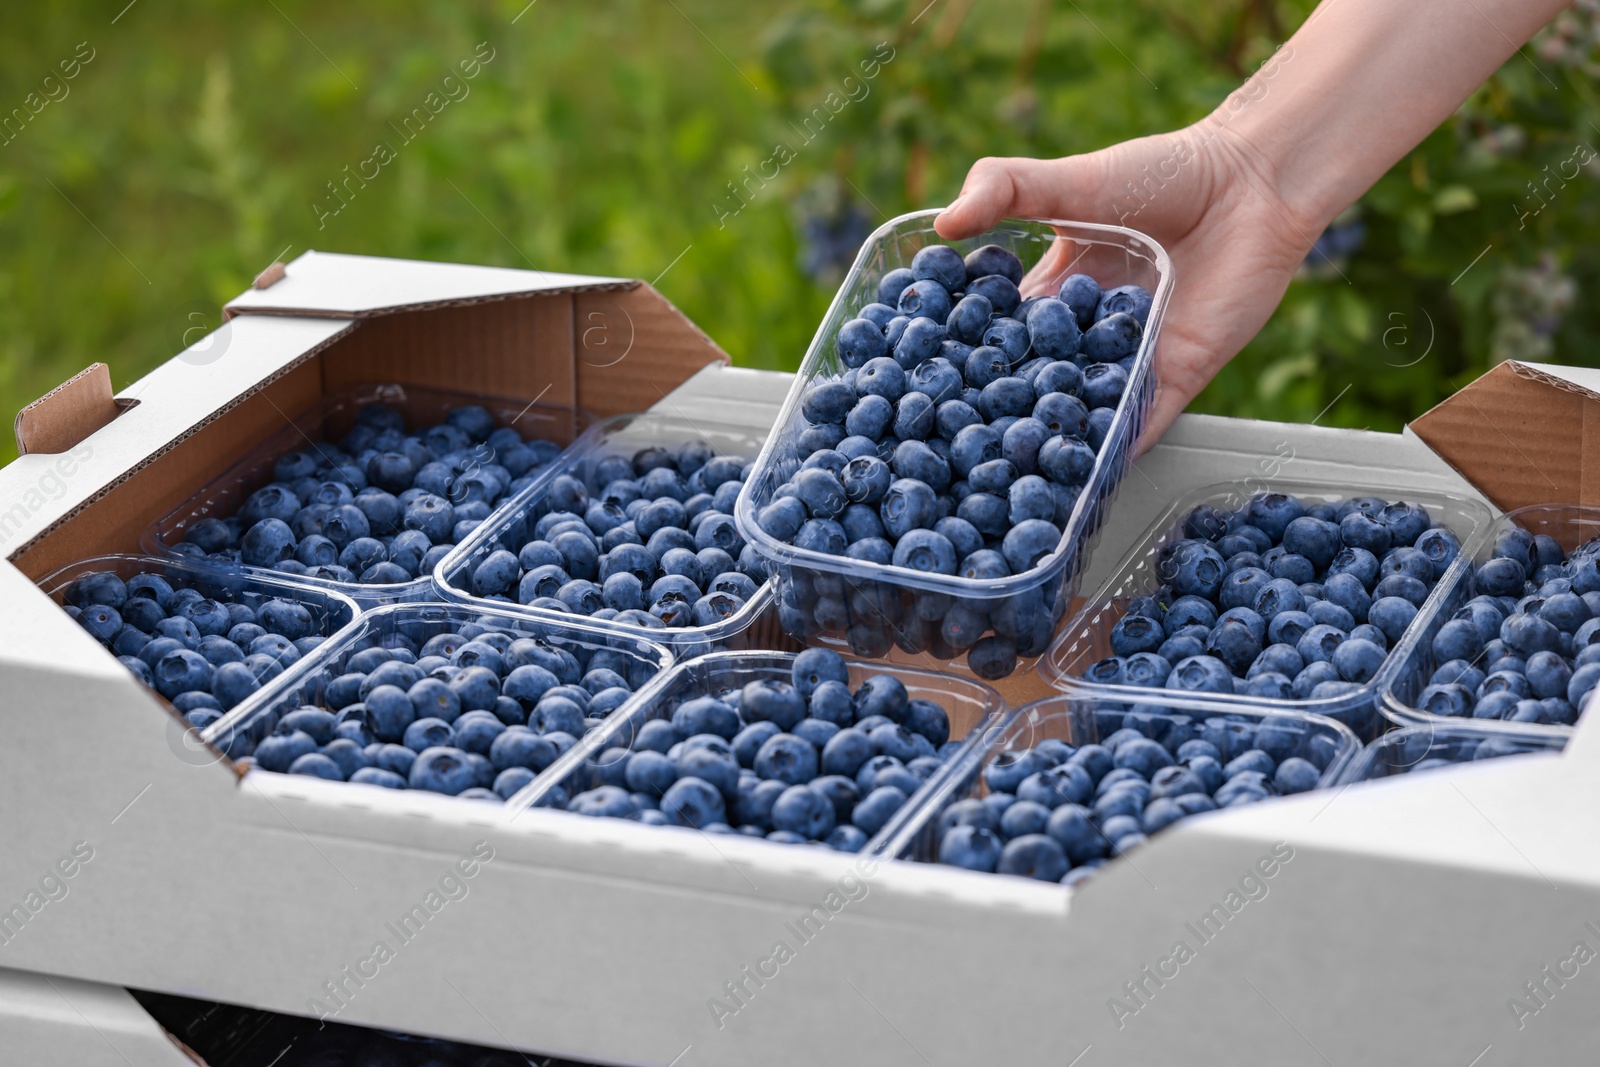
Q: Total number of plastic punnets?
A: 10